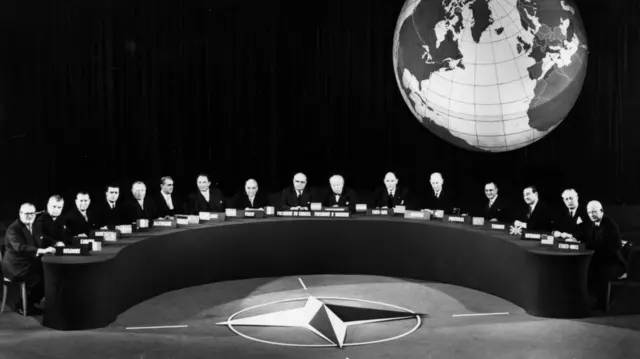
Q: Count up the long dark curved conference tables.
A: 1